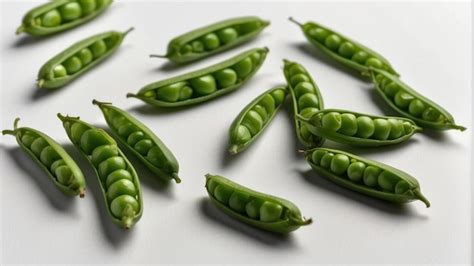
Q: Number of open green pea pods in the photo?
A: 14